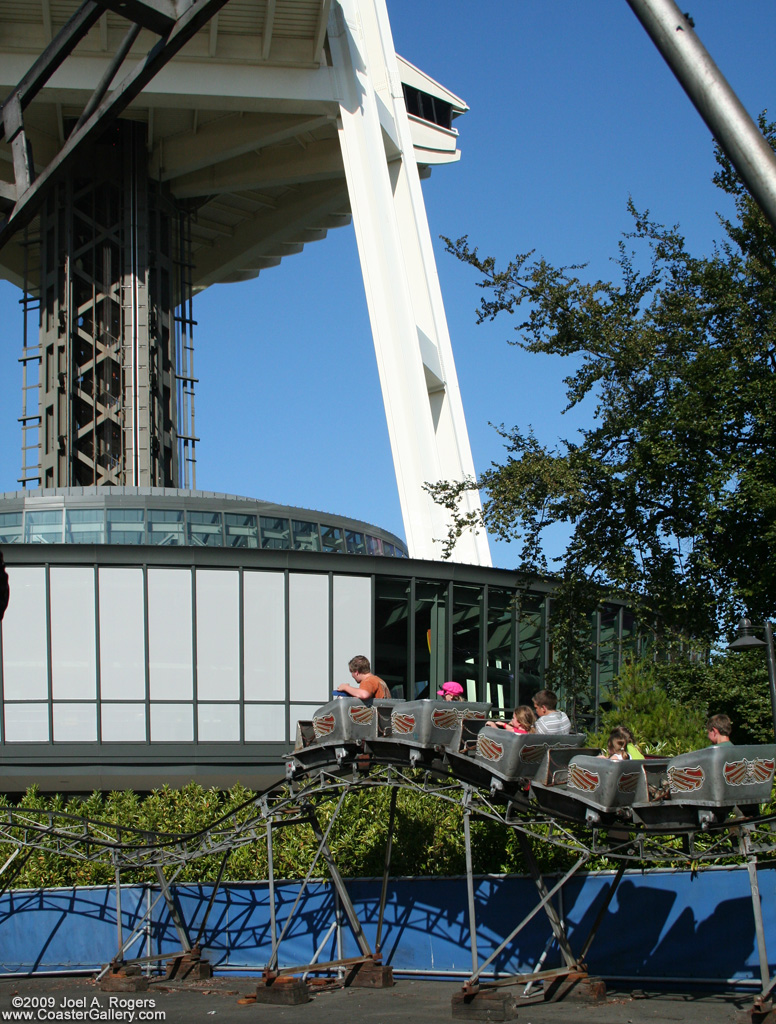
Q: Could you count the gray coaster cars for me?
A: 5